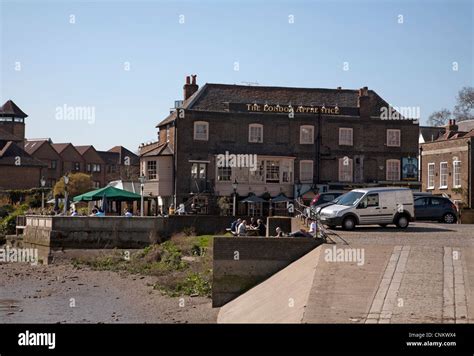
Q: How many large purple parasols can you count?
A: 0